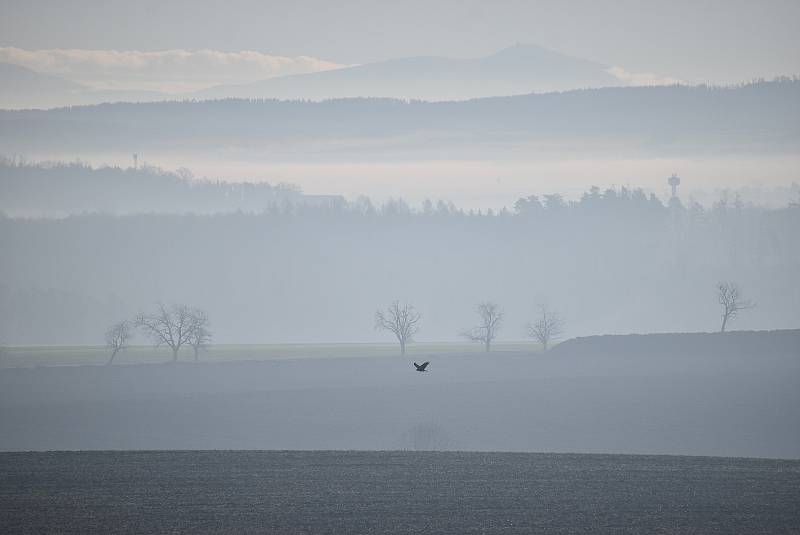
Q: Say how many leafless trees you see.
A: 7